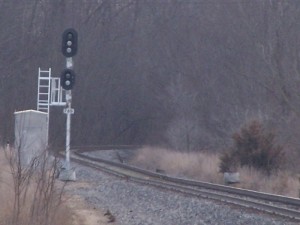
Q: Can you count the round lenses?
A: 5